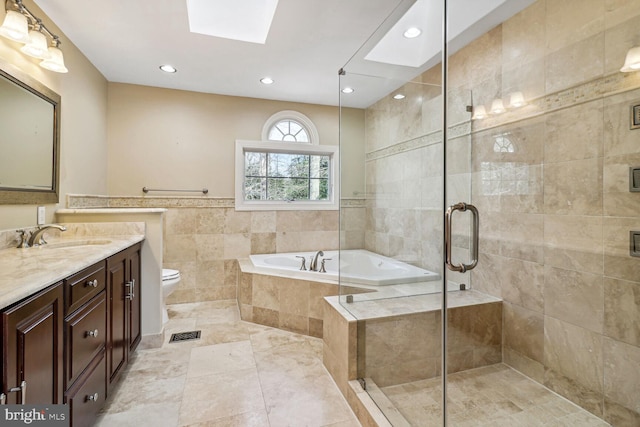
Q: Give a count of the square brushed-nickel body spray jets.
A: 3